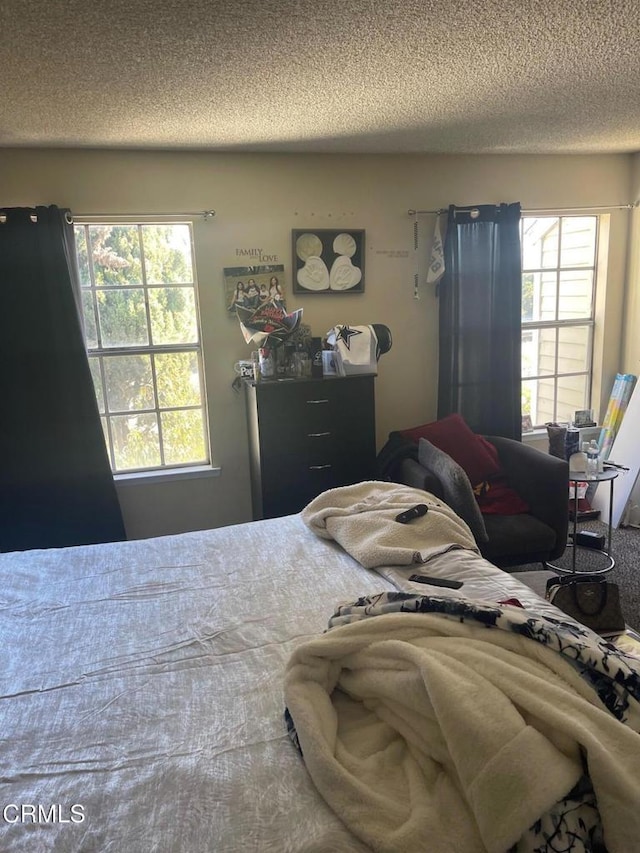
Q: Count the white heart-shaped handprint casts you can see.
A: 2